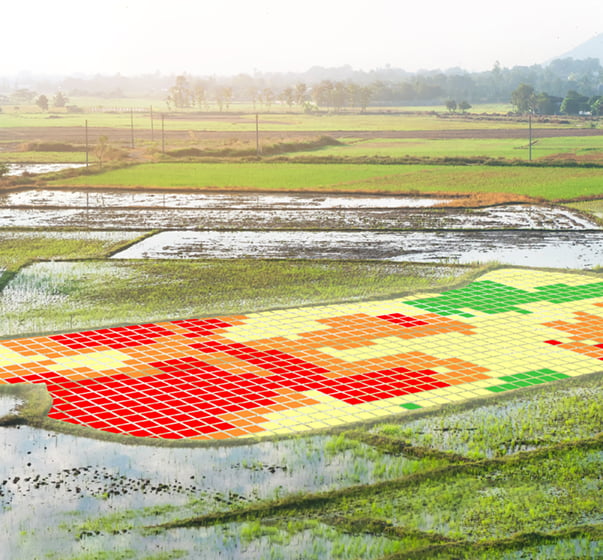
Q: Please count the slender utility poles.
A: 6